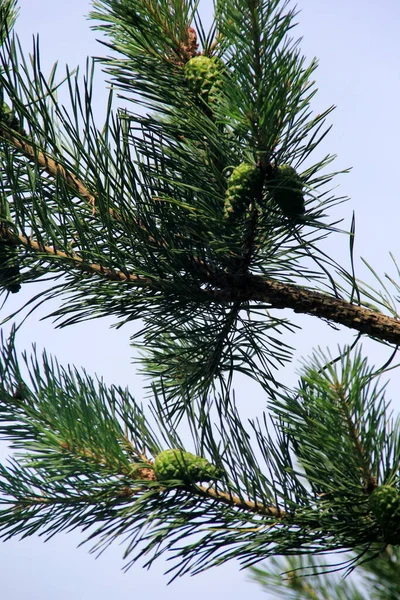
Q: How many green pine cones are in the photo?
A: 5